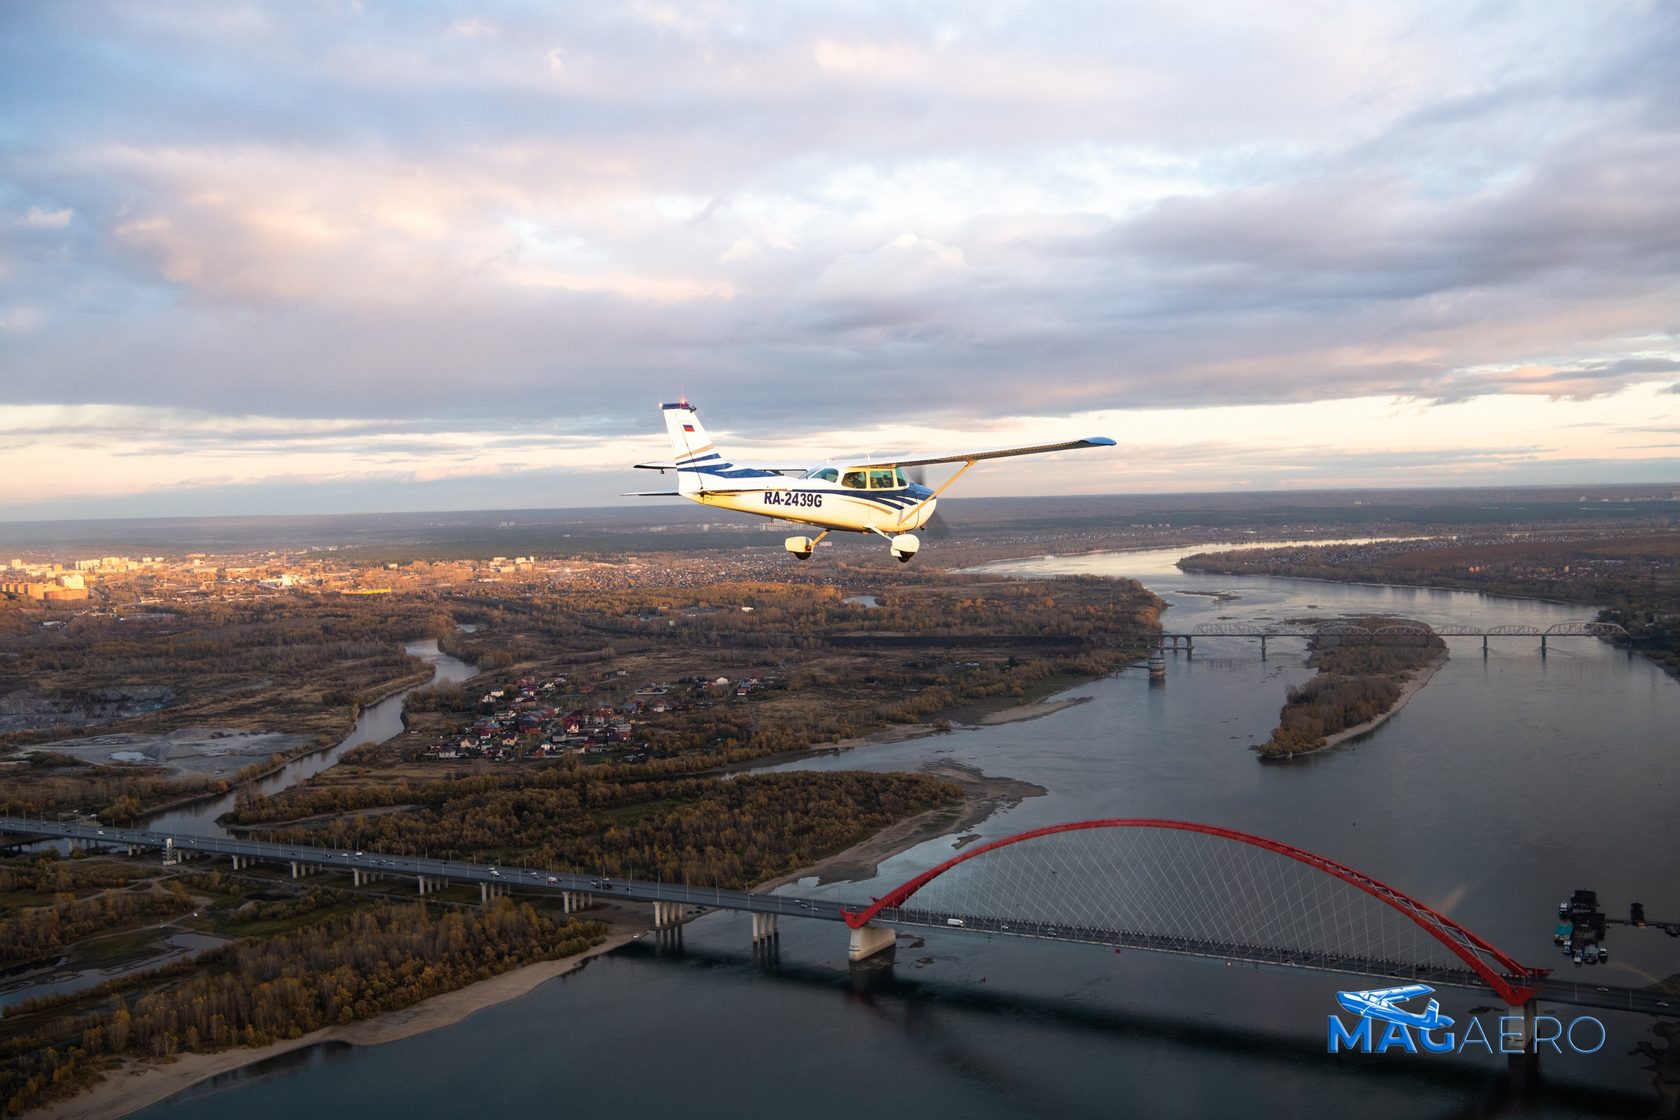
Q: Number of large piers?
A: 2